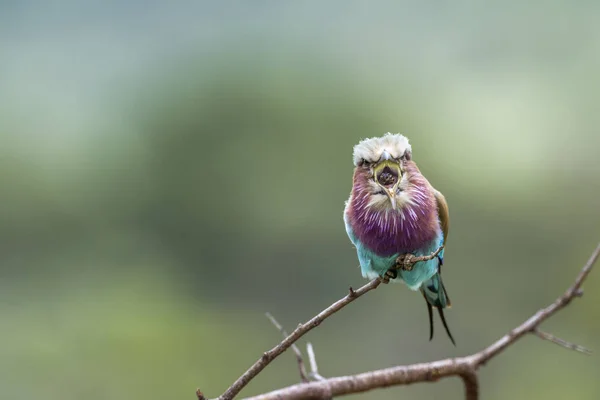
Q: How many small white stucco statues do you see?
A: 0